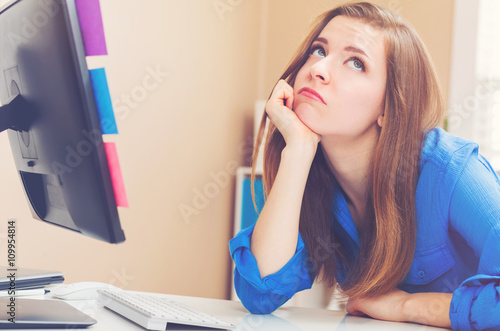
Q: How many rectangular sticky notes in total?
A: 3